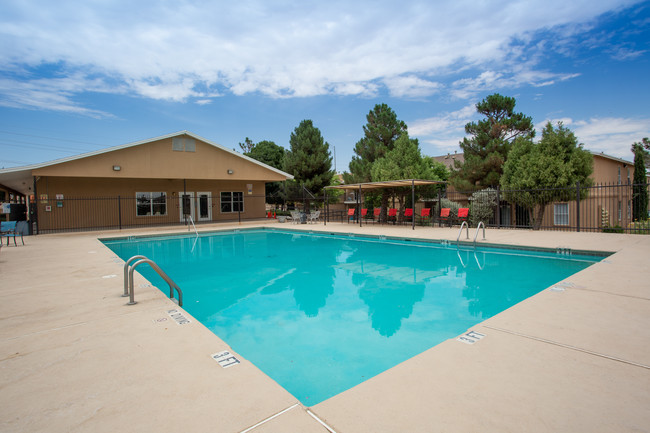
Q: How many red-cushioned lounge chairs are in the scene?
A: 8